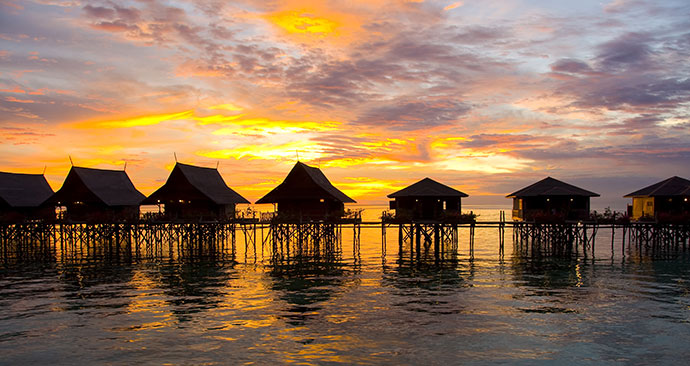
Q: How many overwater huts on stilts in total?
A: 7